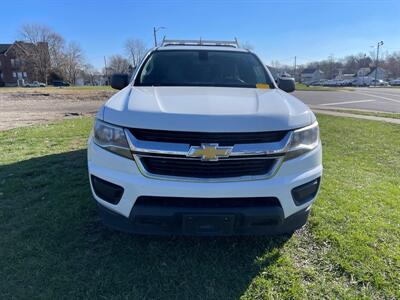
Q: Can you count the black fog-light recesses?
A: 2